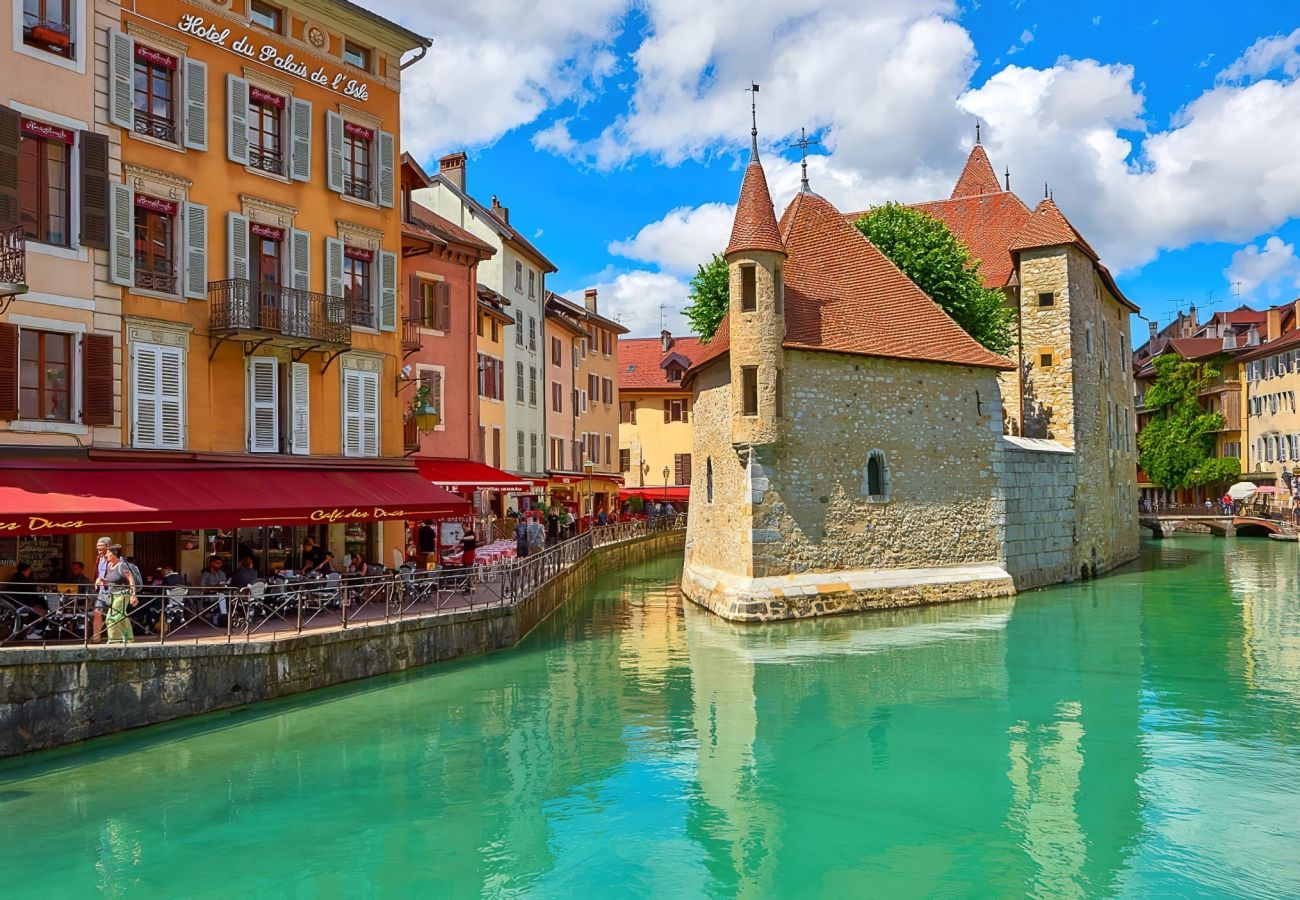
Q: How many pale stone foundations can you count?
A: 1